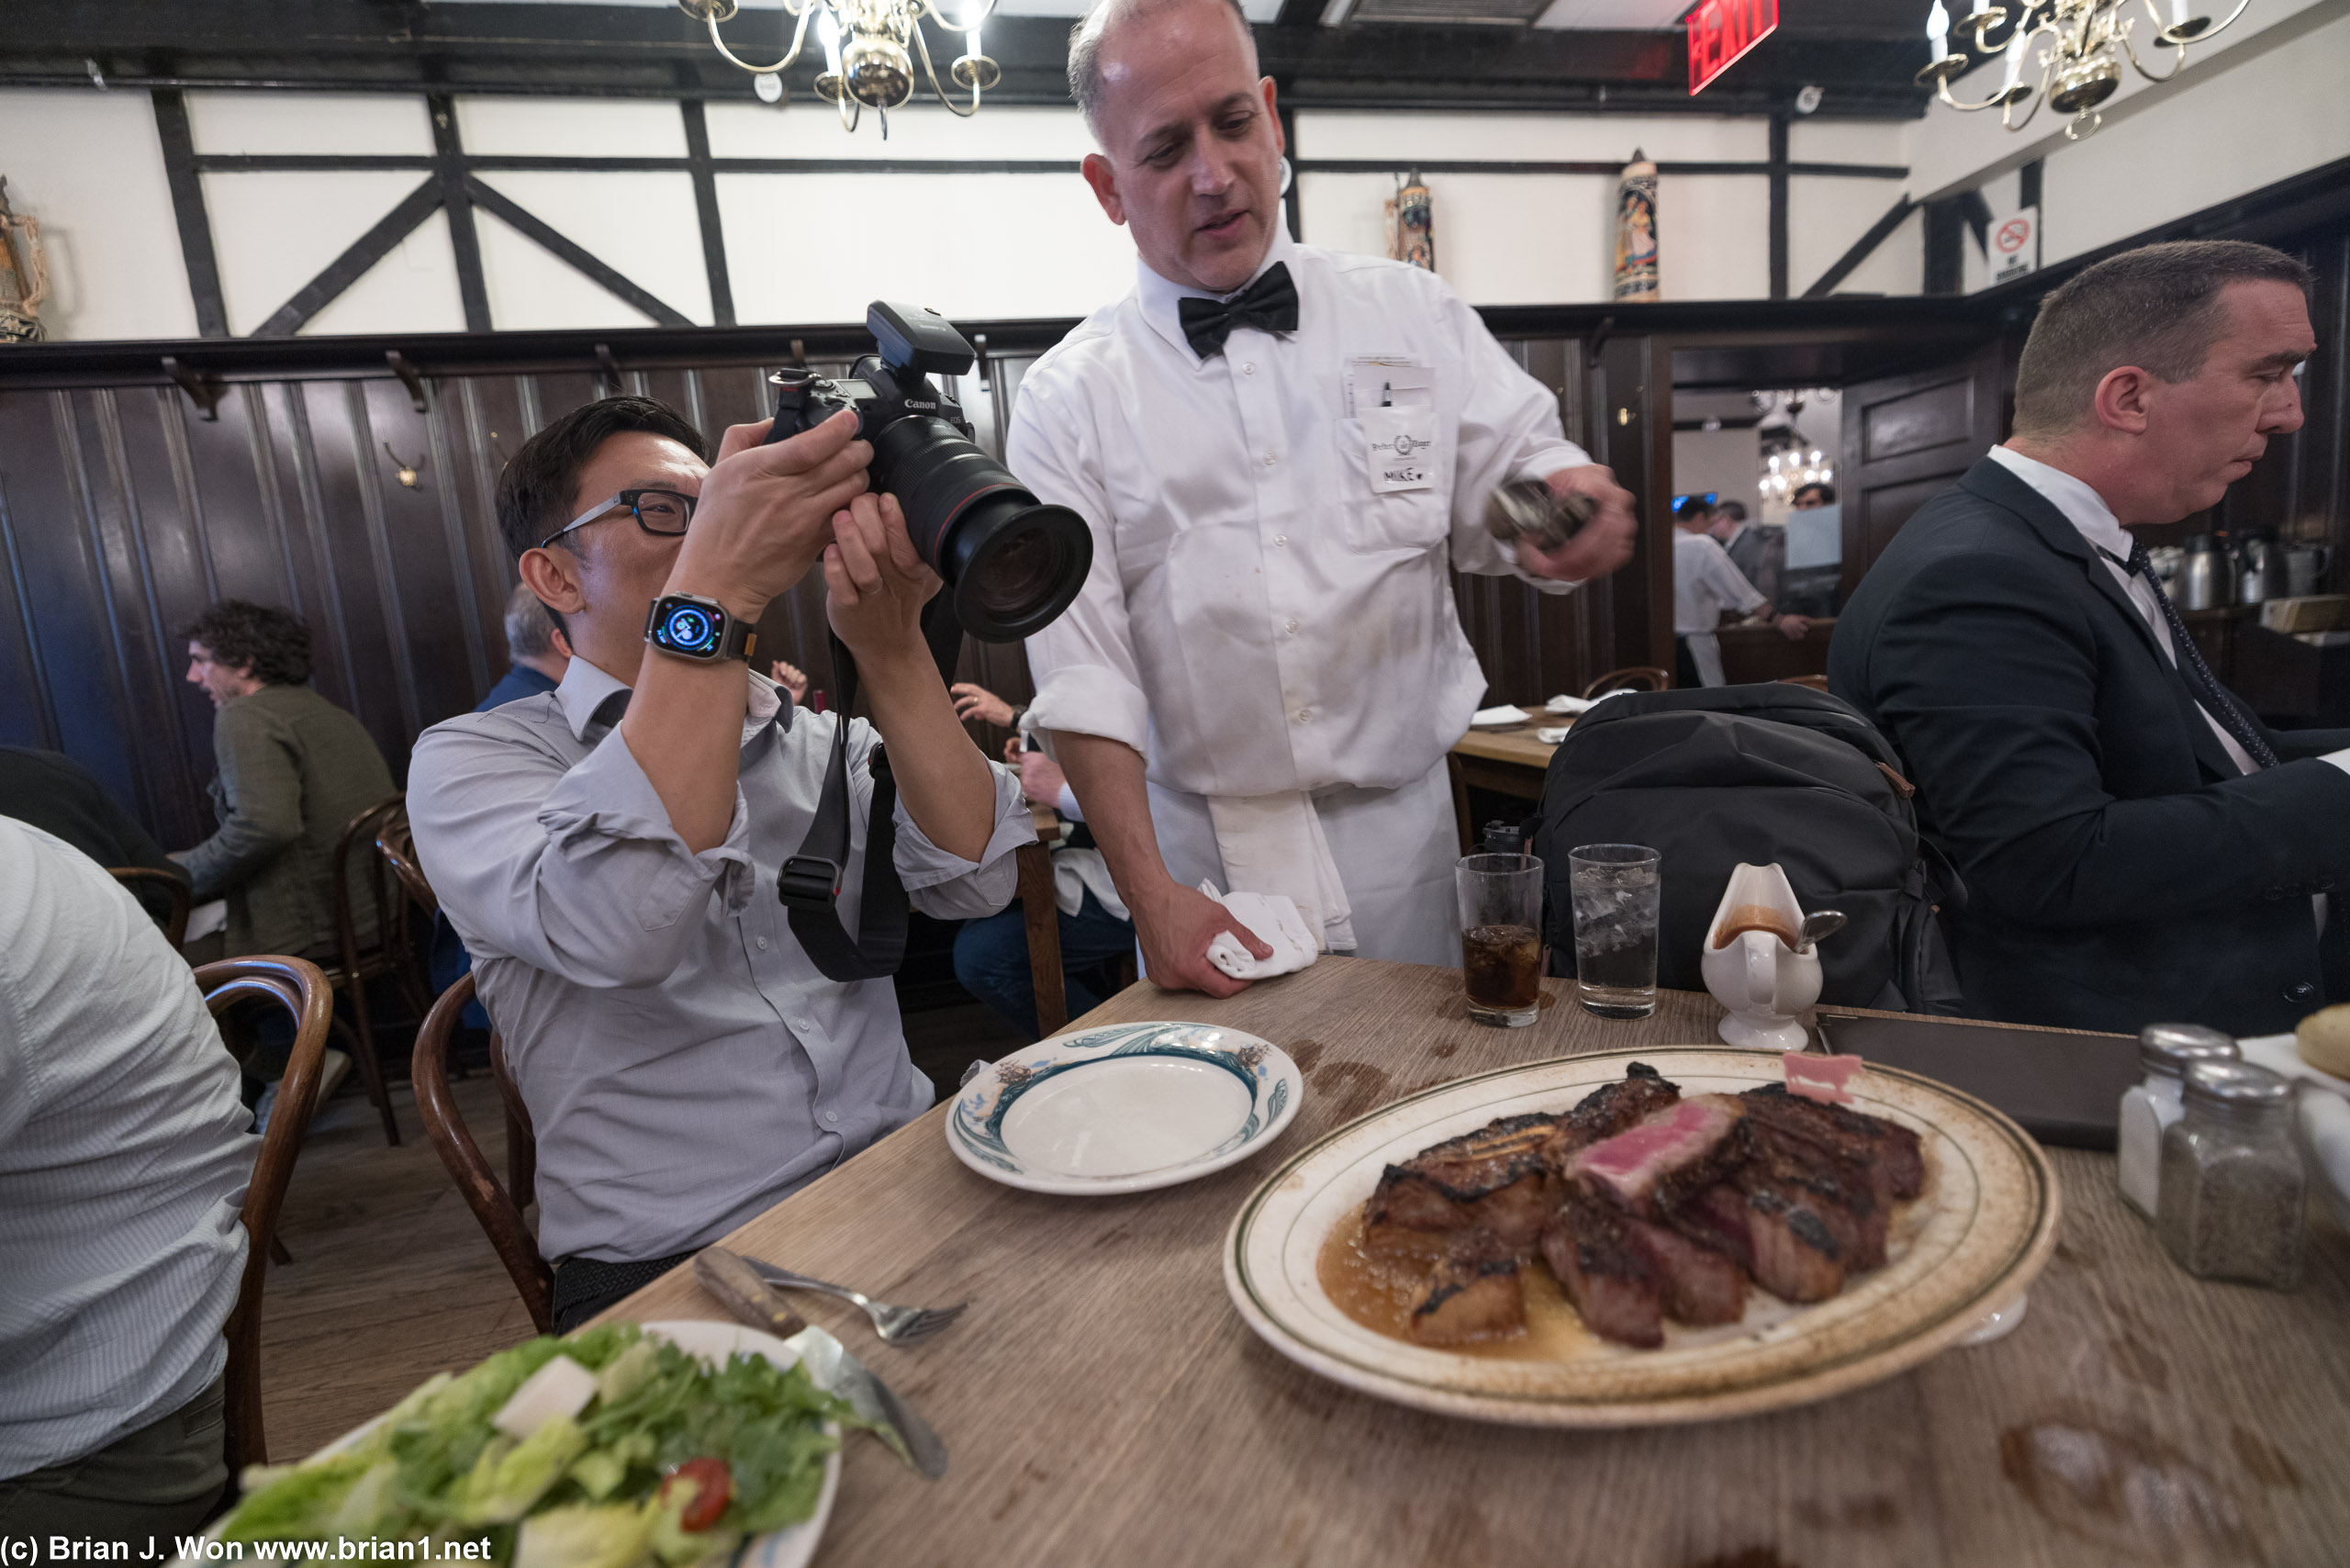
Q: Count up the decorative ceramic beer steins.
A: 3